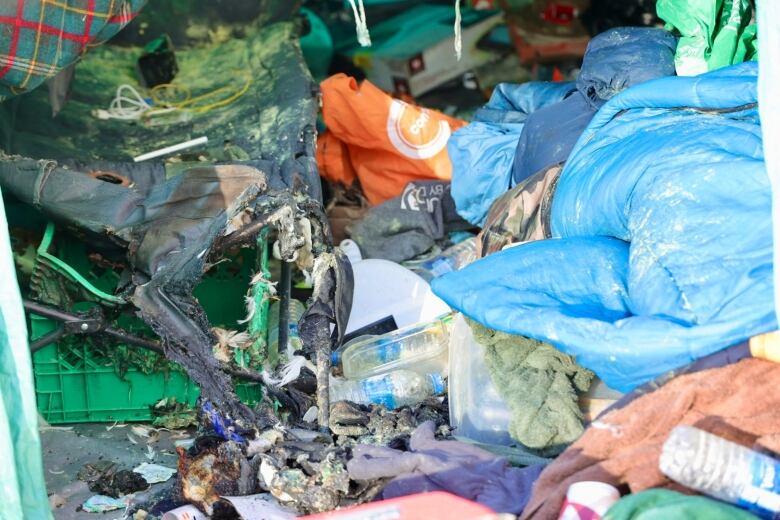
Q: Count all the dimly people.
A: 0